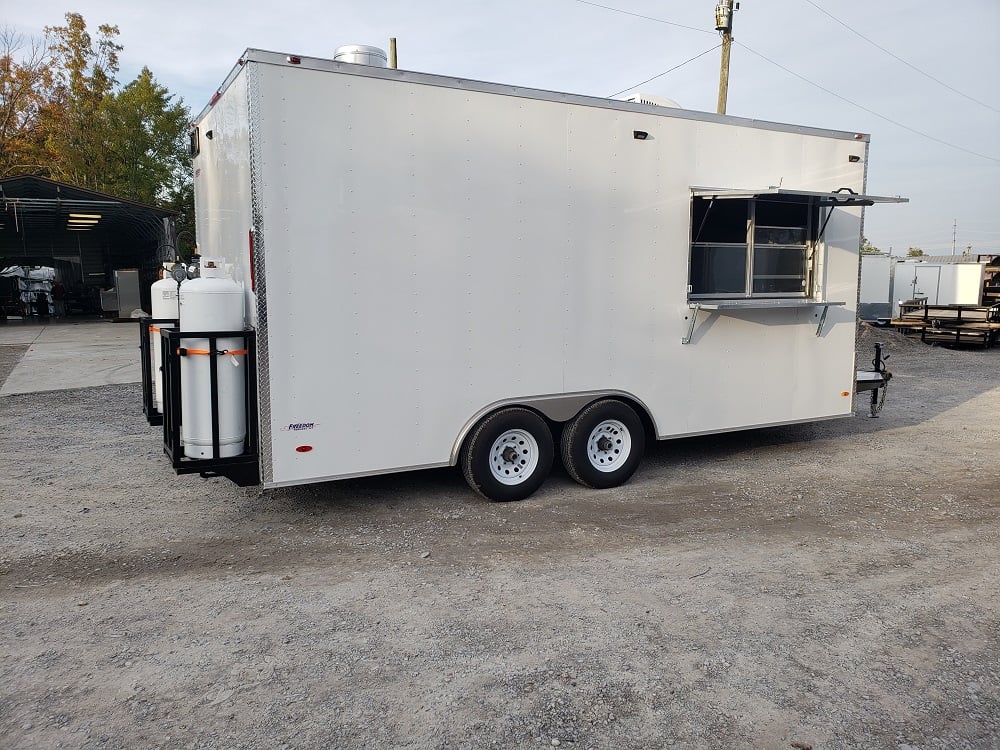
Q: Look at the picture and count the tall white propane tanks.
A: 2